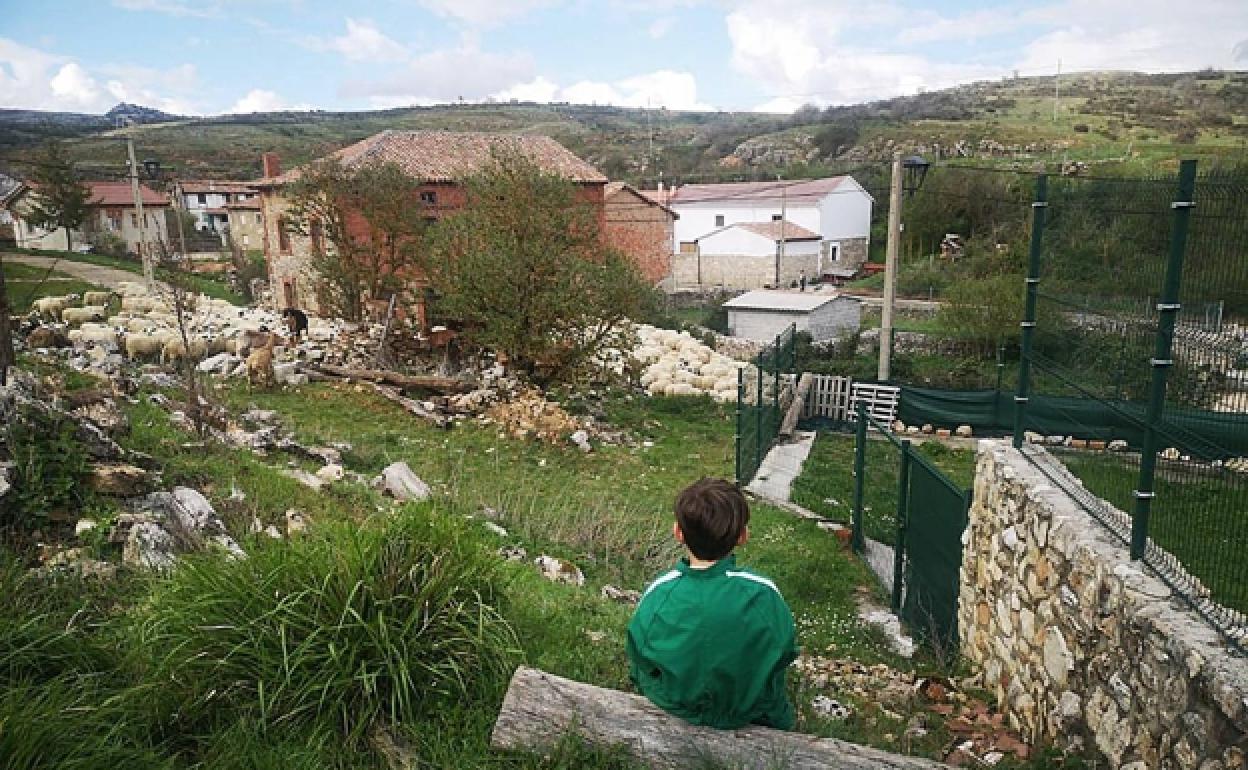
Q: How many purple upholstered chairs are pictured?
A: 0